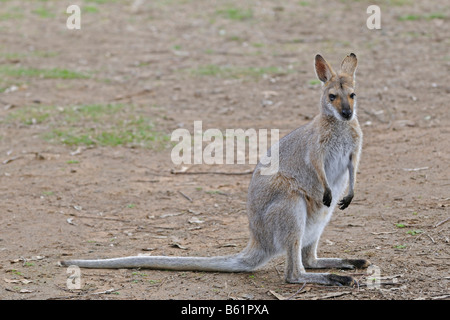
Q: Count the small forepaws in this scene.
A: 2